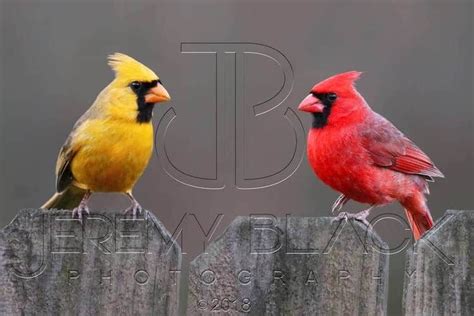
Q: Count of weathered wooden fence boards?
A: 3